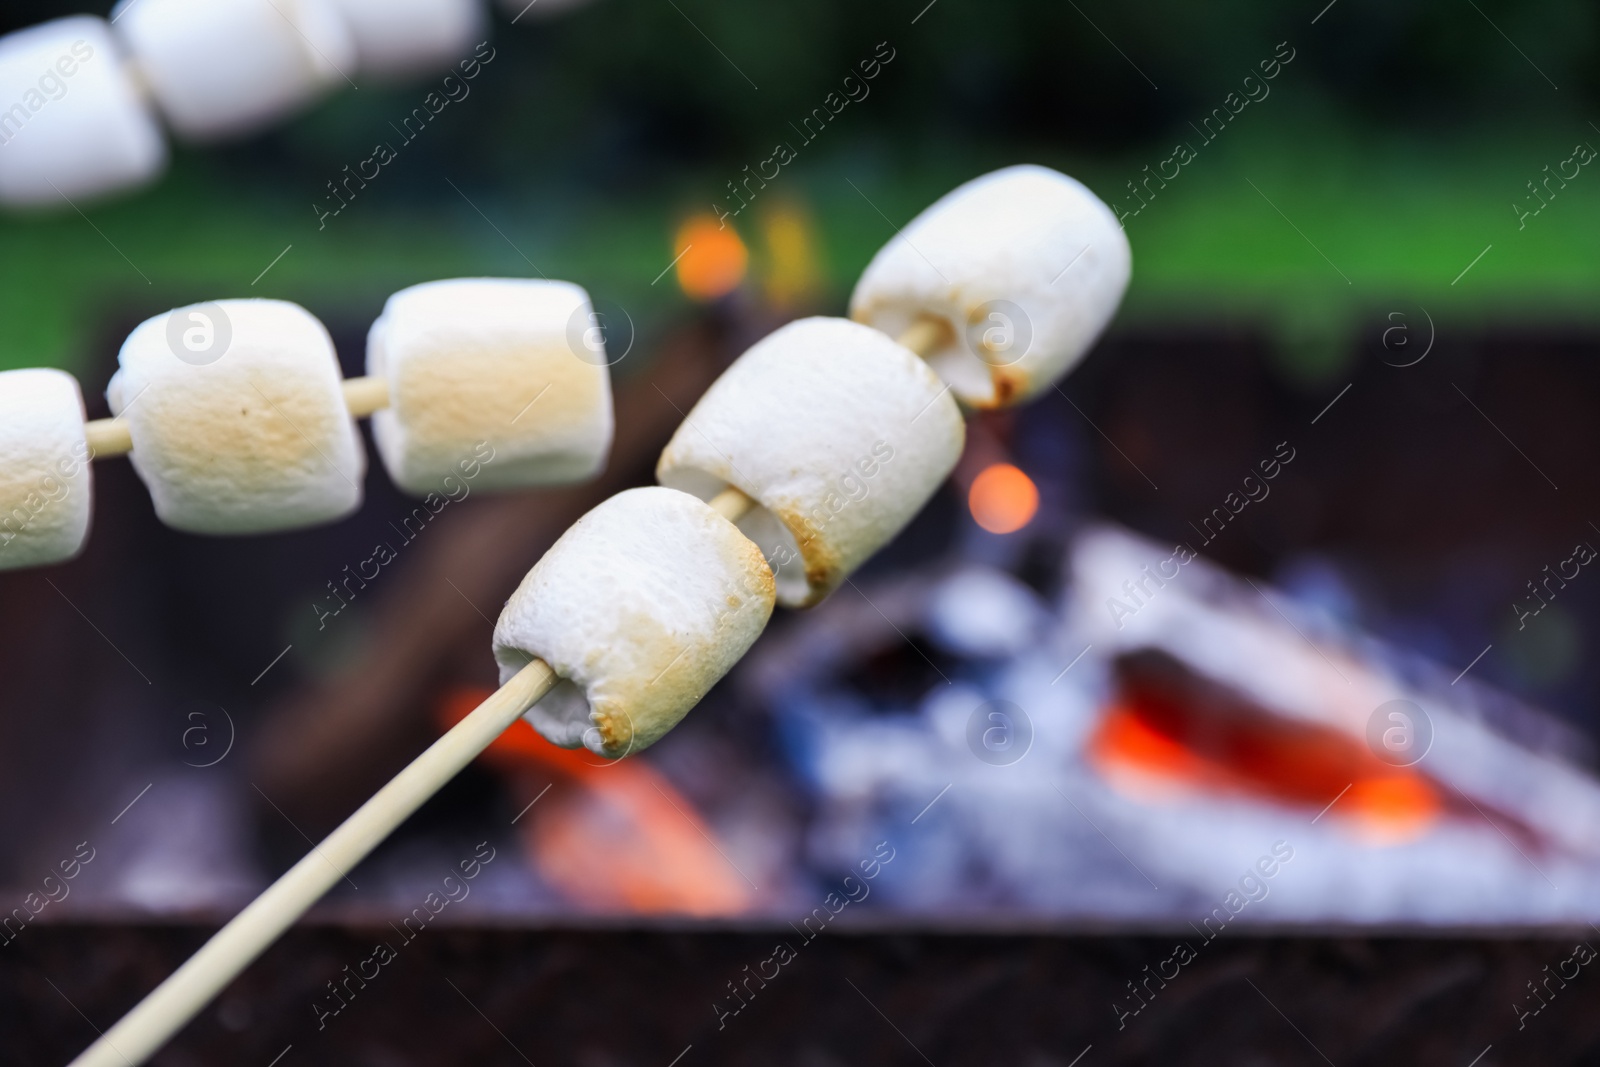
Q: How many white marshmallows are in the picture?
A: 9